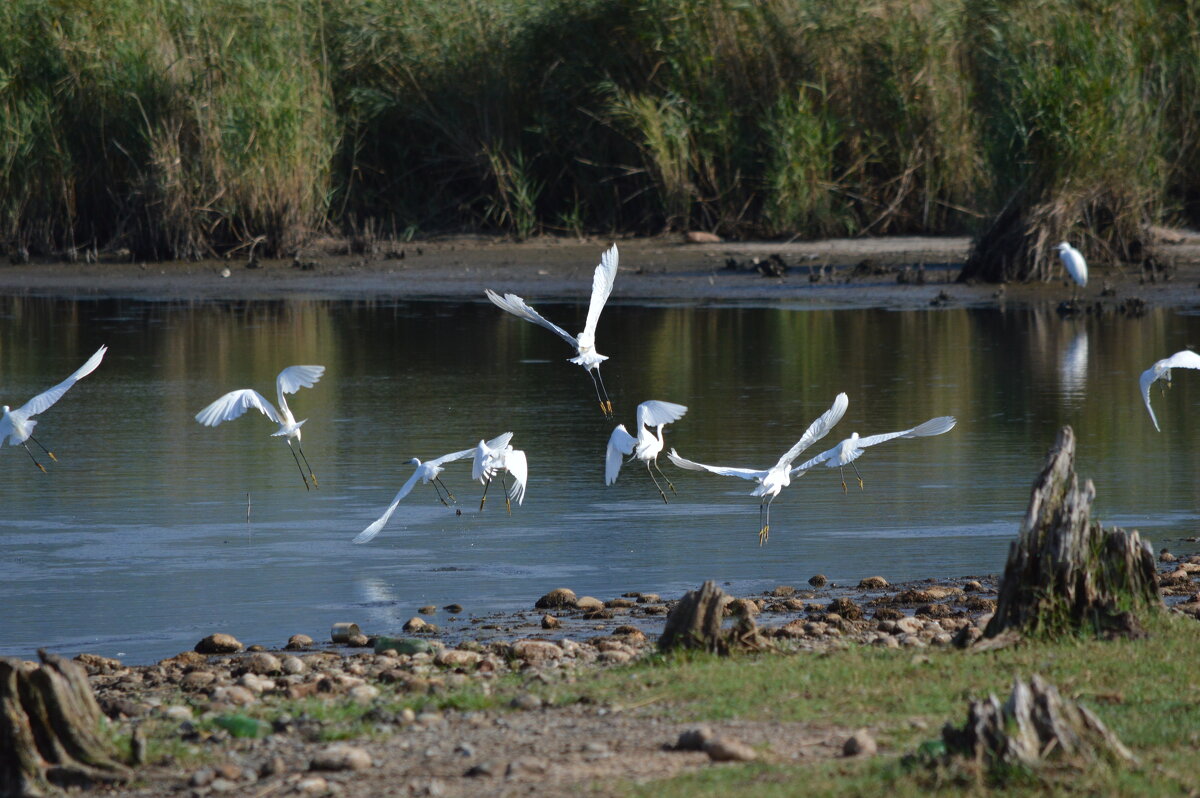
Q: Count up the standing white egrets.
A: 1